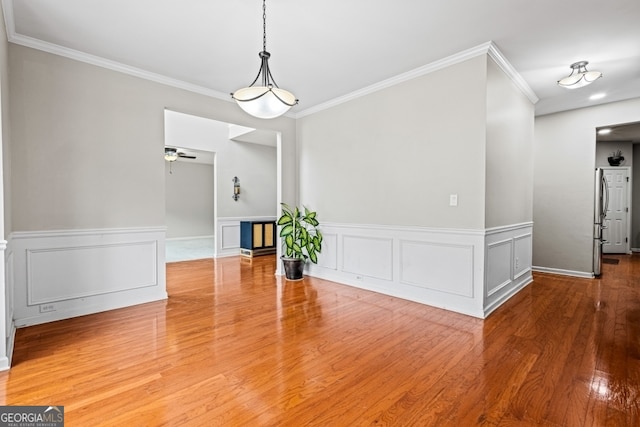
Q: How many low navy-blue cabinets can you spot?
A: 1